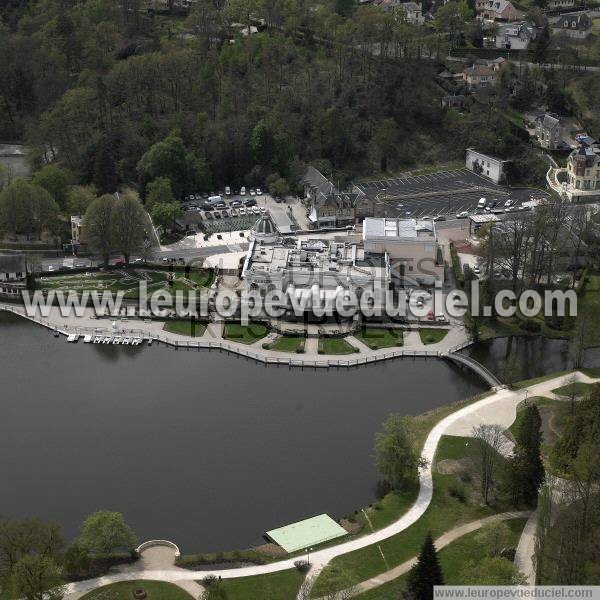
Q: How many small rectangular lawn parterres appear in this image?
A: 6